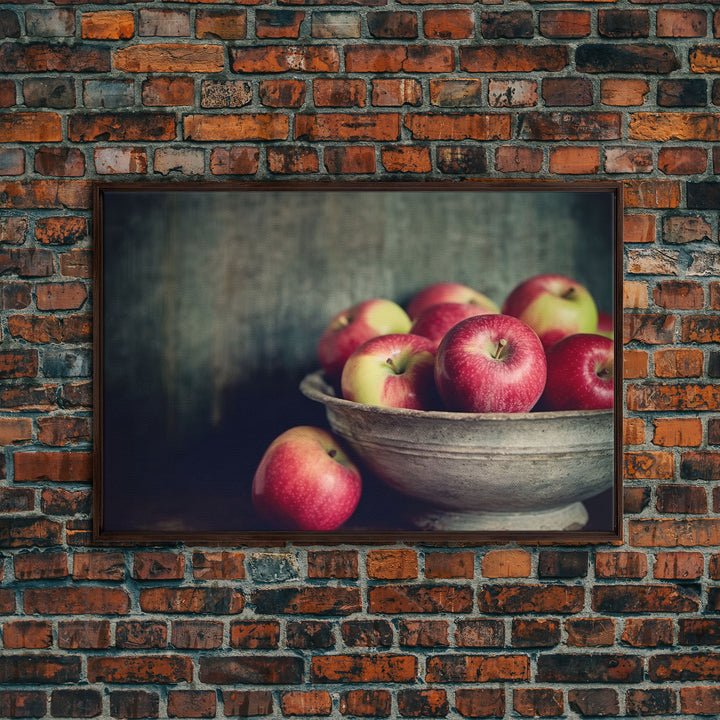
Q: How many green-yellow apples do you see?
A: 3